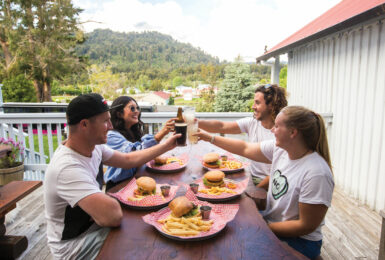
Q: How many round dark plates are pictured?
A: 5